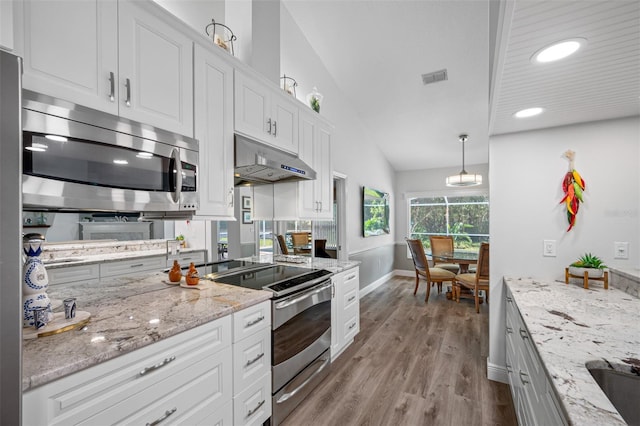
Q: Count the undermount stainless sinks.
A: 1